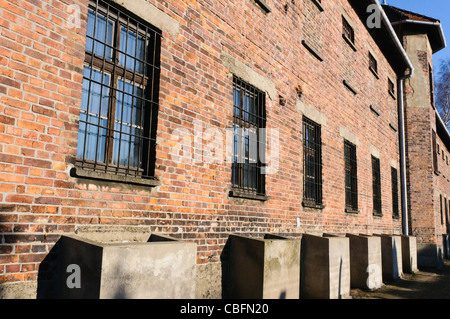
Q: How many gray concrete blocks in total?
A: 6